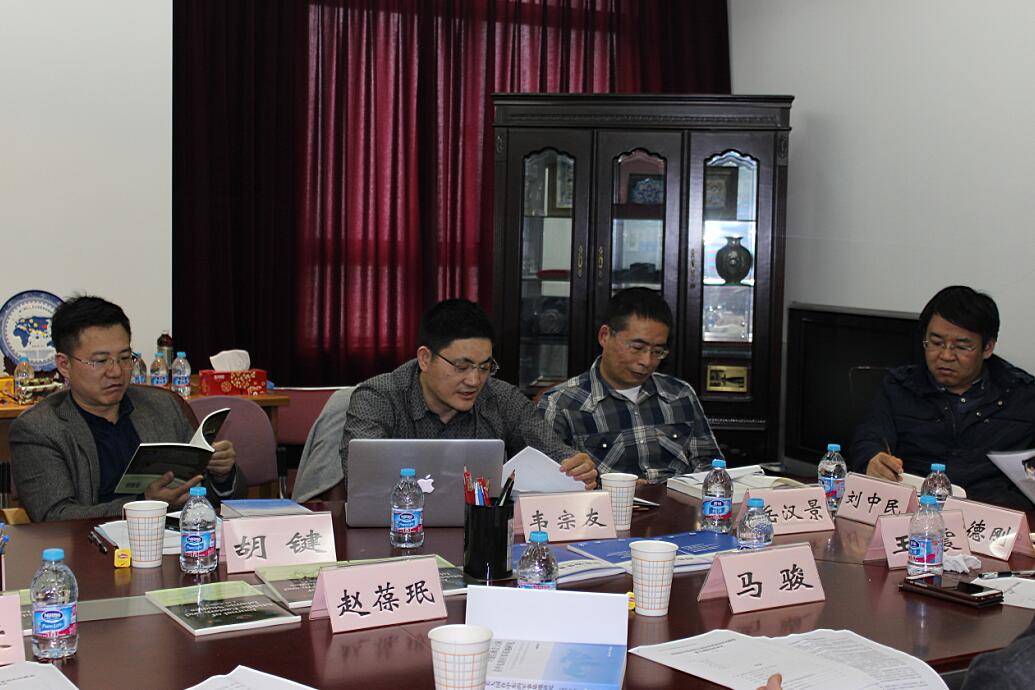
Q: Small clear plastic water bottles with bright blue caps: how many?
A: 13